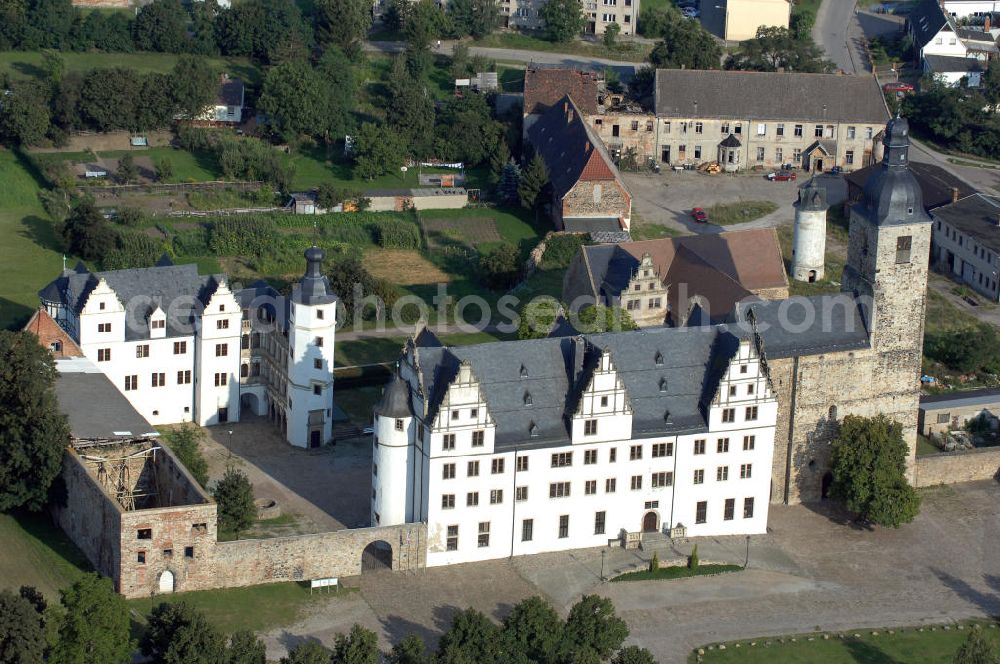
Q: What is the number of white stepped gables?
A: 5